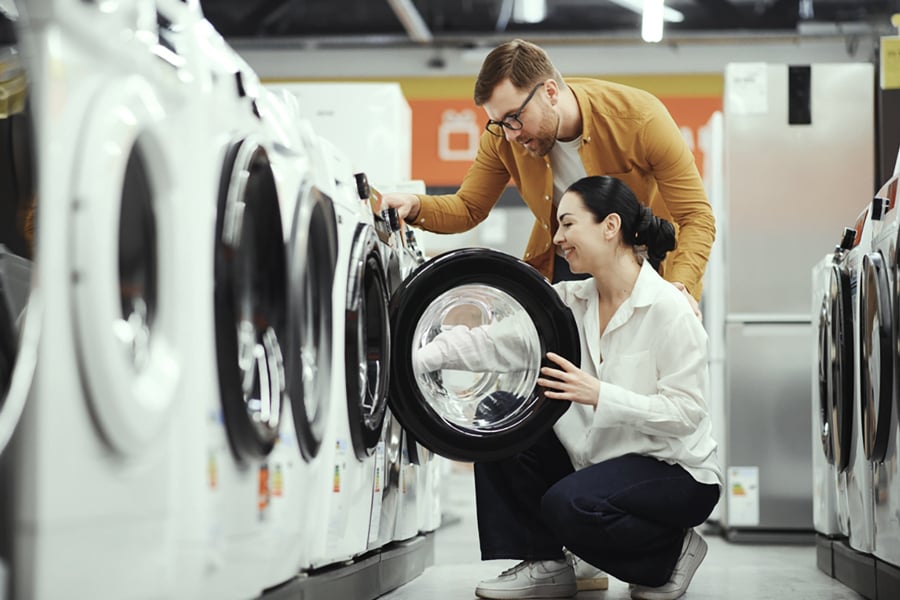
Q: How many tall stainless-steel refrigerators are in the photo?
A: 1